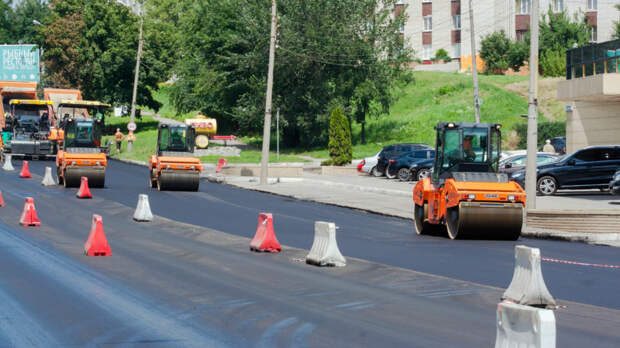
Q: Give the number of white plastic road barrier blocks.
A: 6